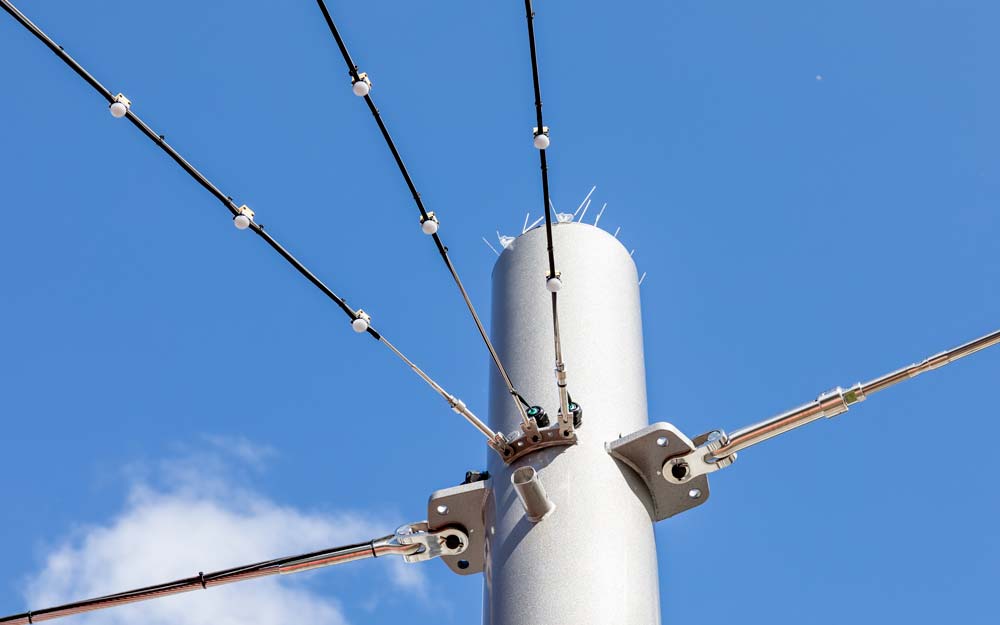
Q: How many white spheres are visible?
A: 7